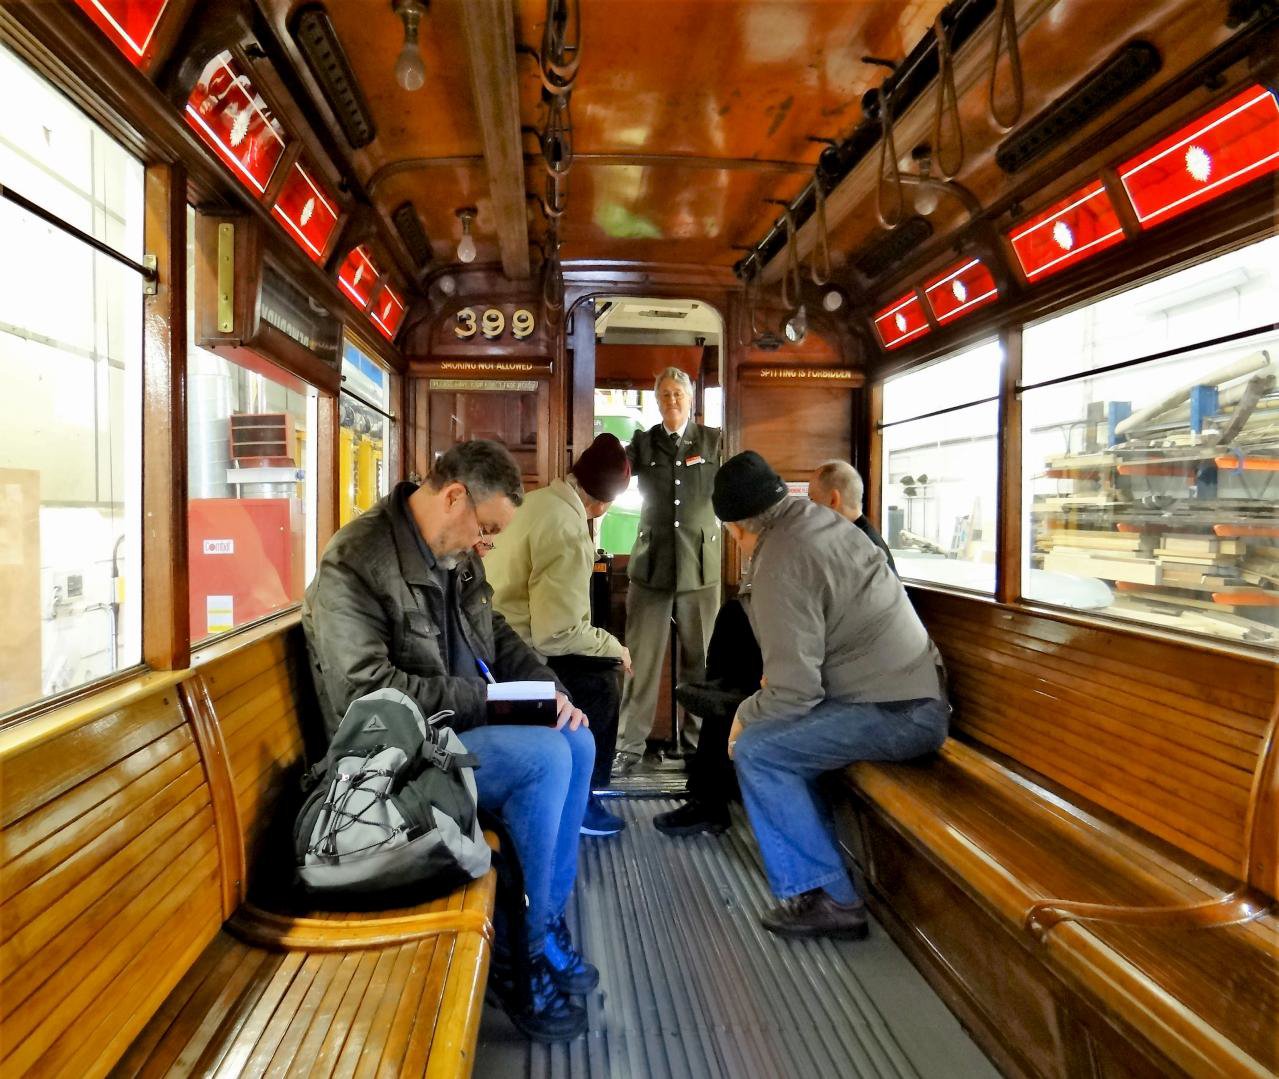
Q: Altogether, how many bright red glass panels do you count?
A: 9